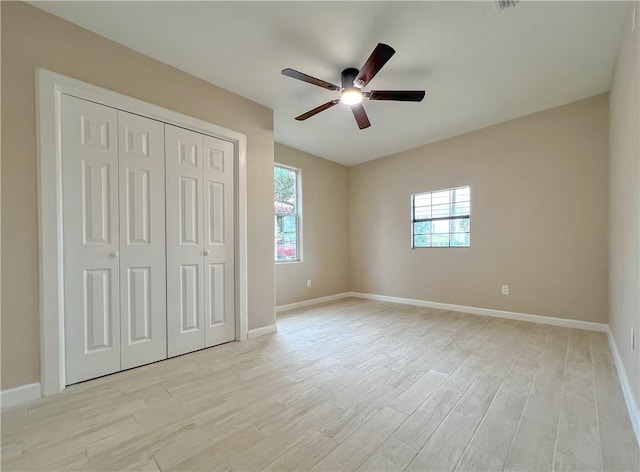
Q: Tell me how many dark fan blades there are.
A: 5